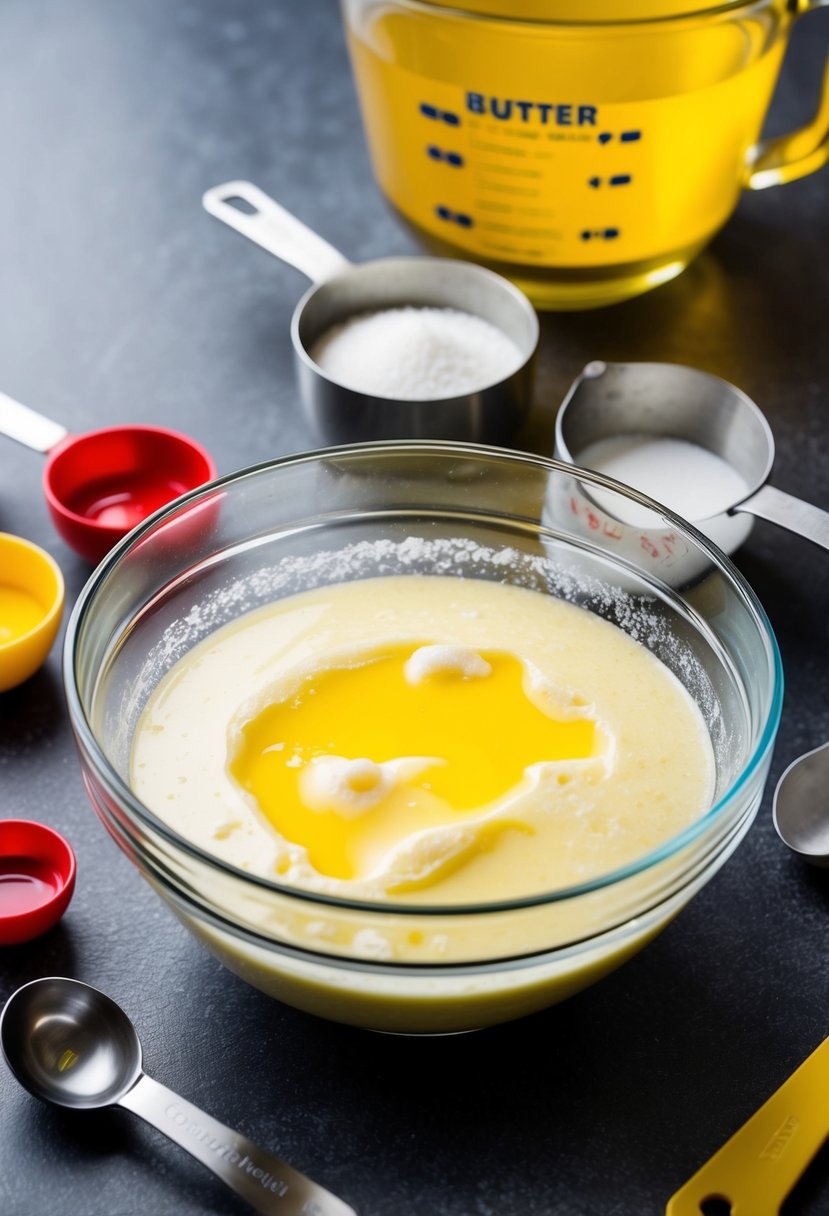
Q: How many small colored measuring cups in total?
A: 3